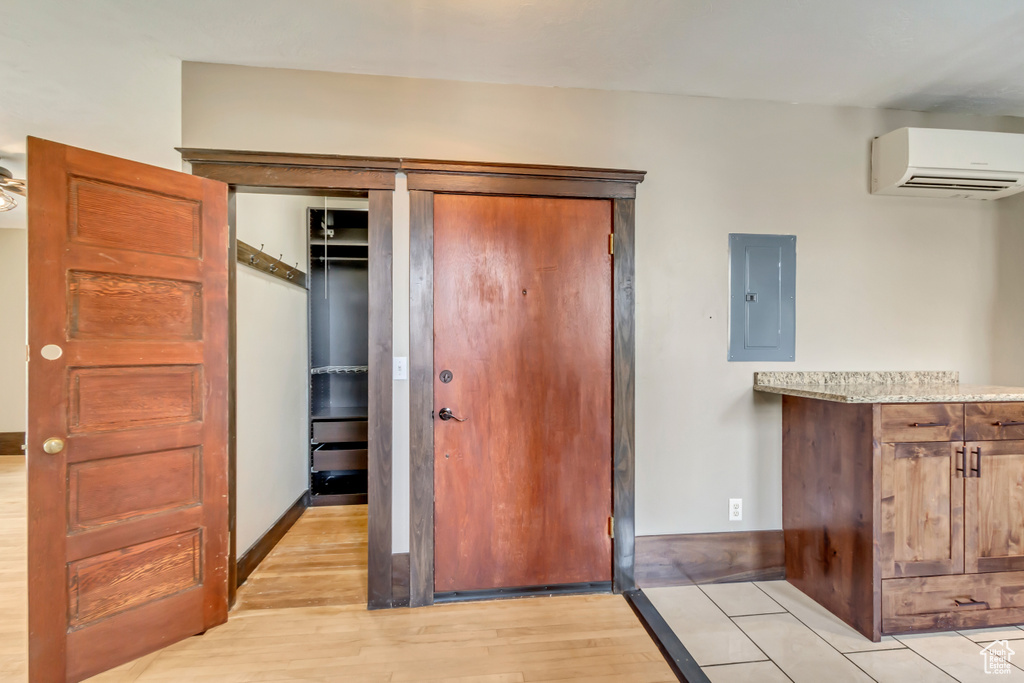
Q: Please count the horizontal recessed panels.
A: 5